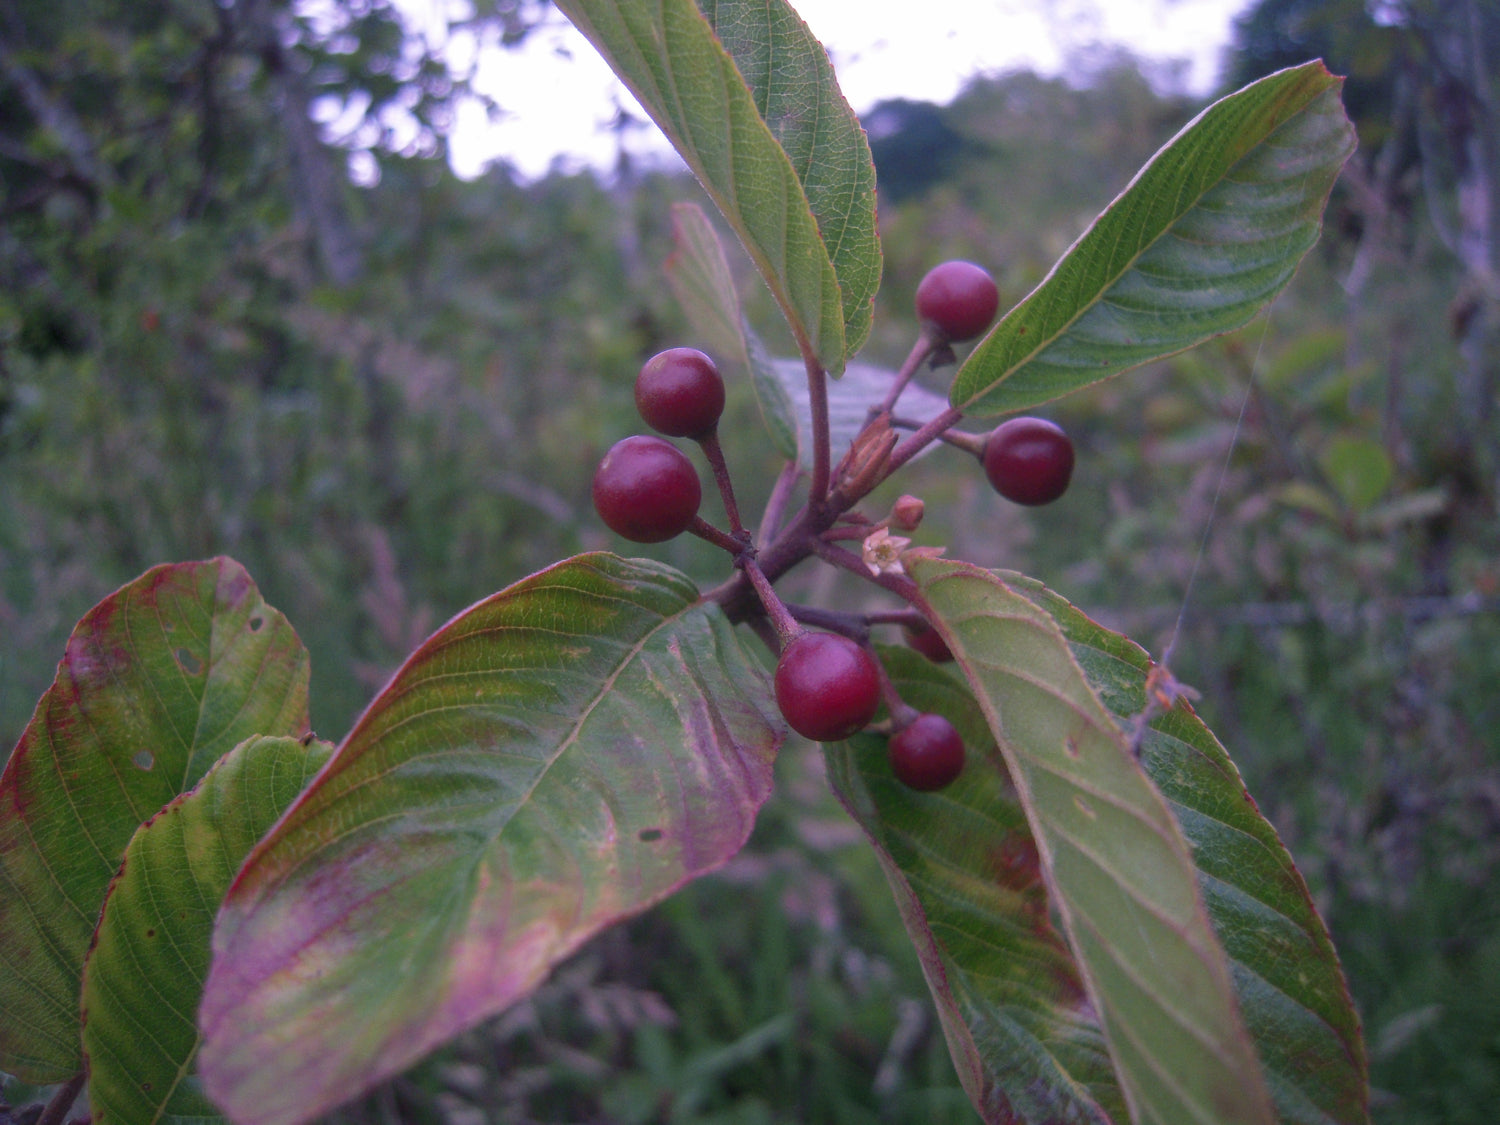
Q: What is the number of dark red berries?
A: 7